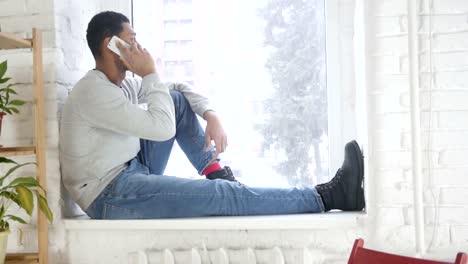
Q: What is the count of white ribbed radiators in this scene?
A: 1